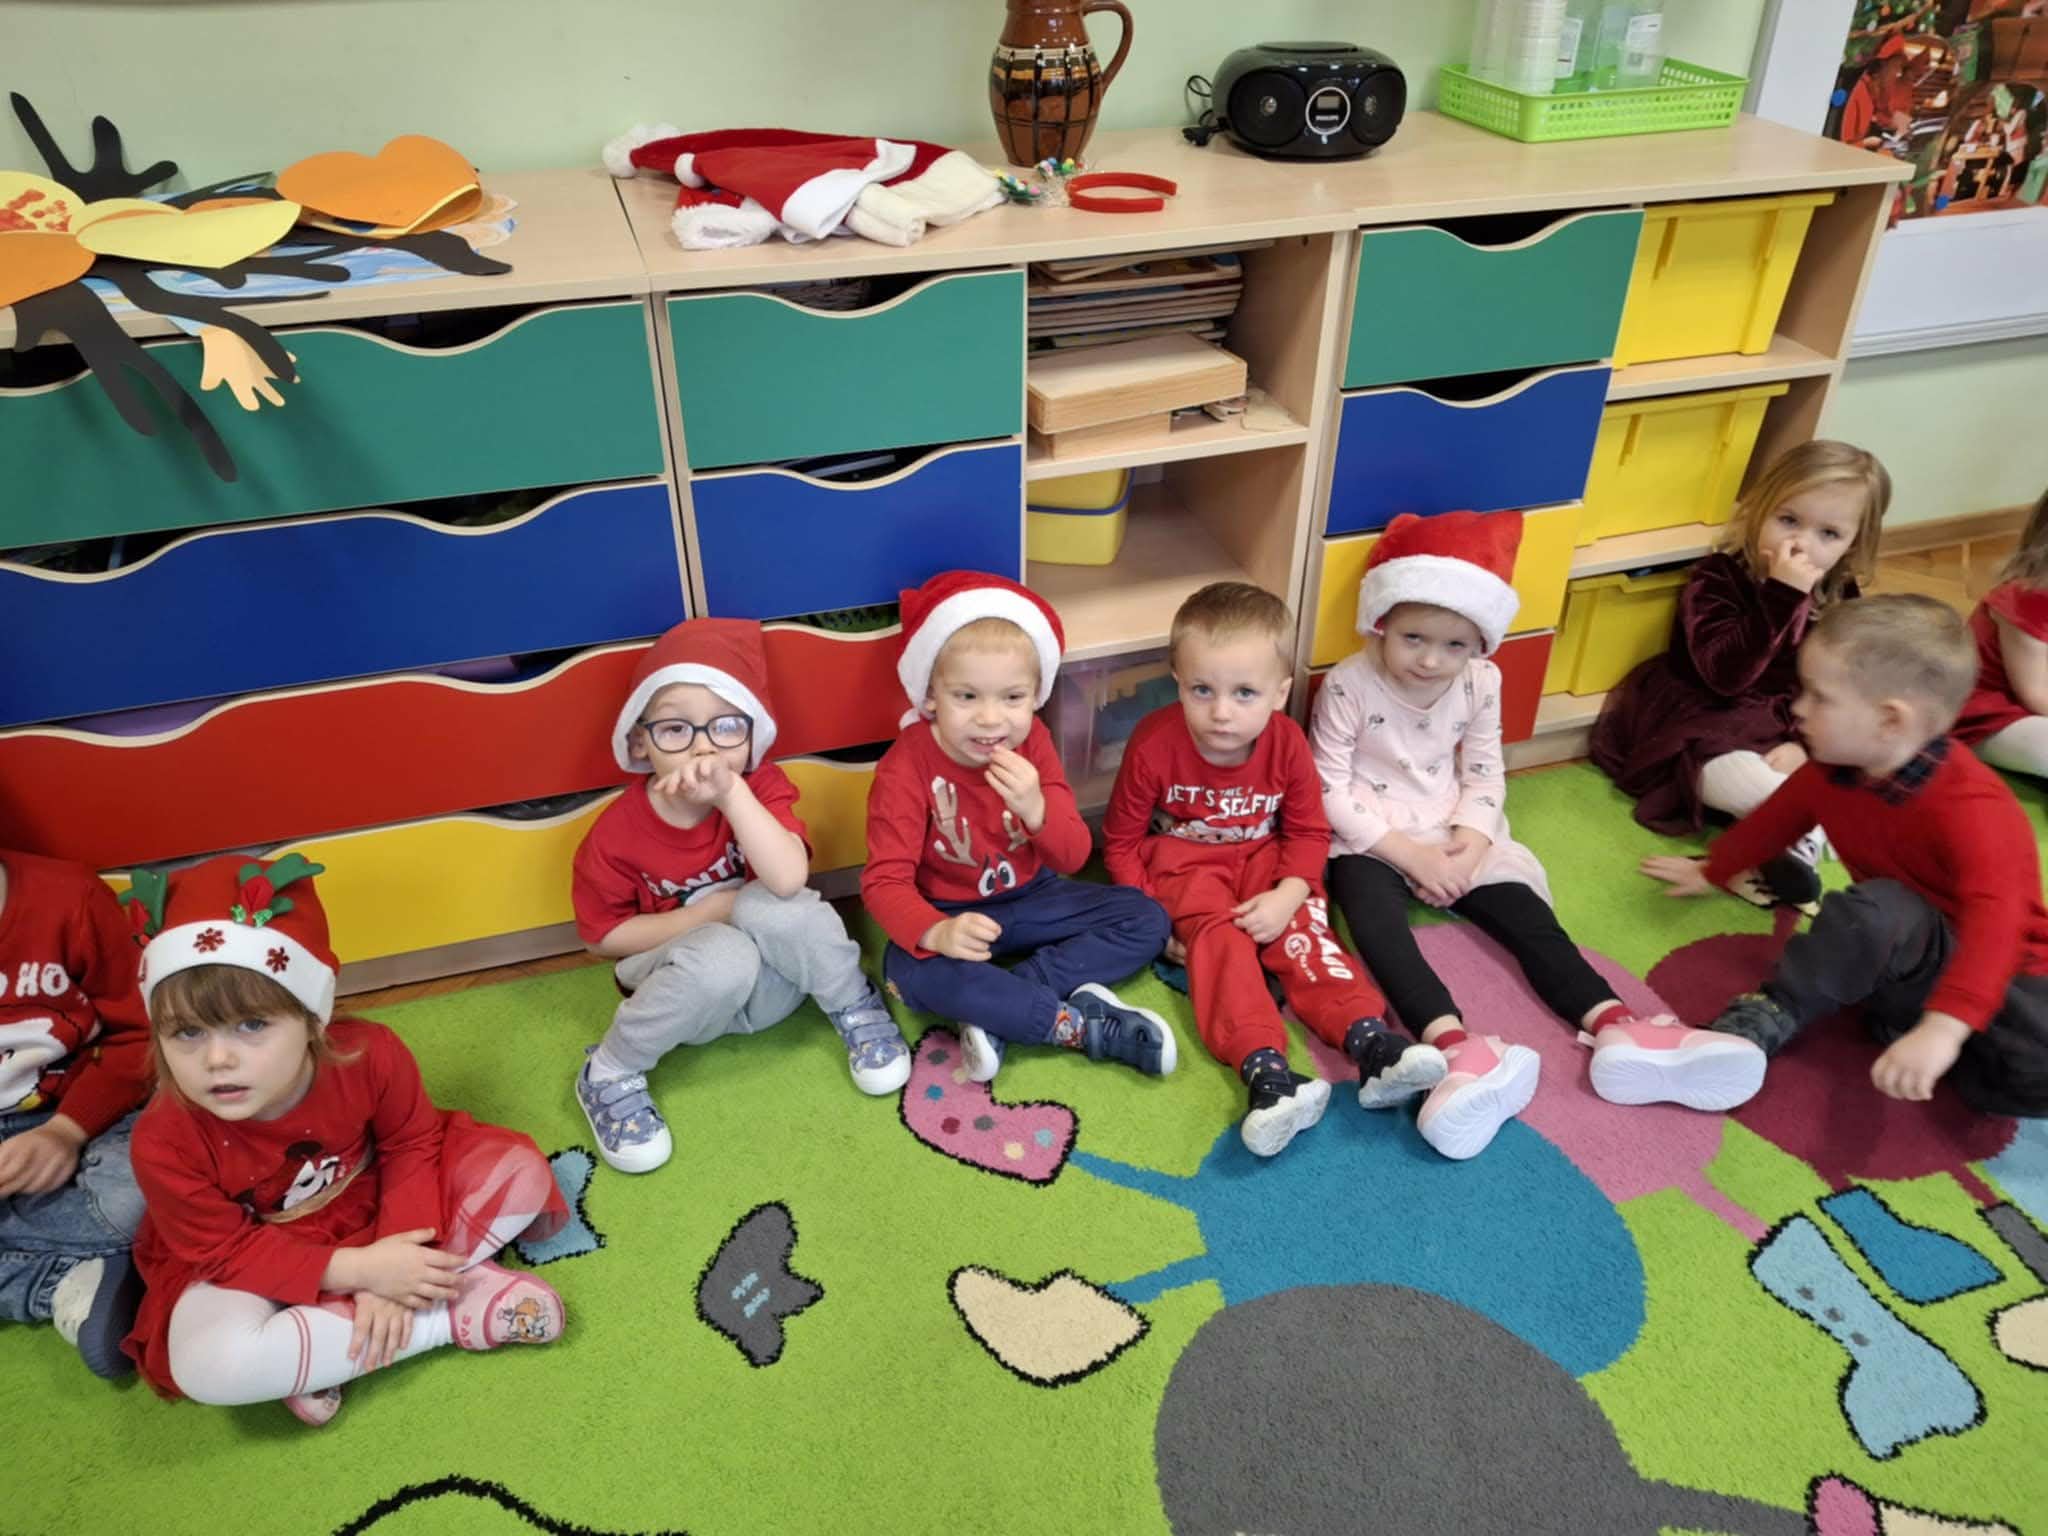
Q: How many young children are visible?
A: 9